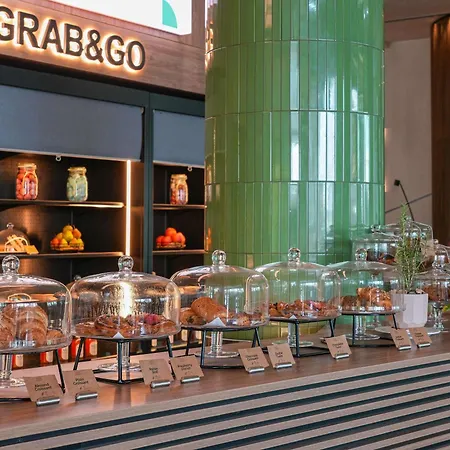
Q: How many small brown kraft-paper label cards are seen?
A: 9